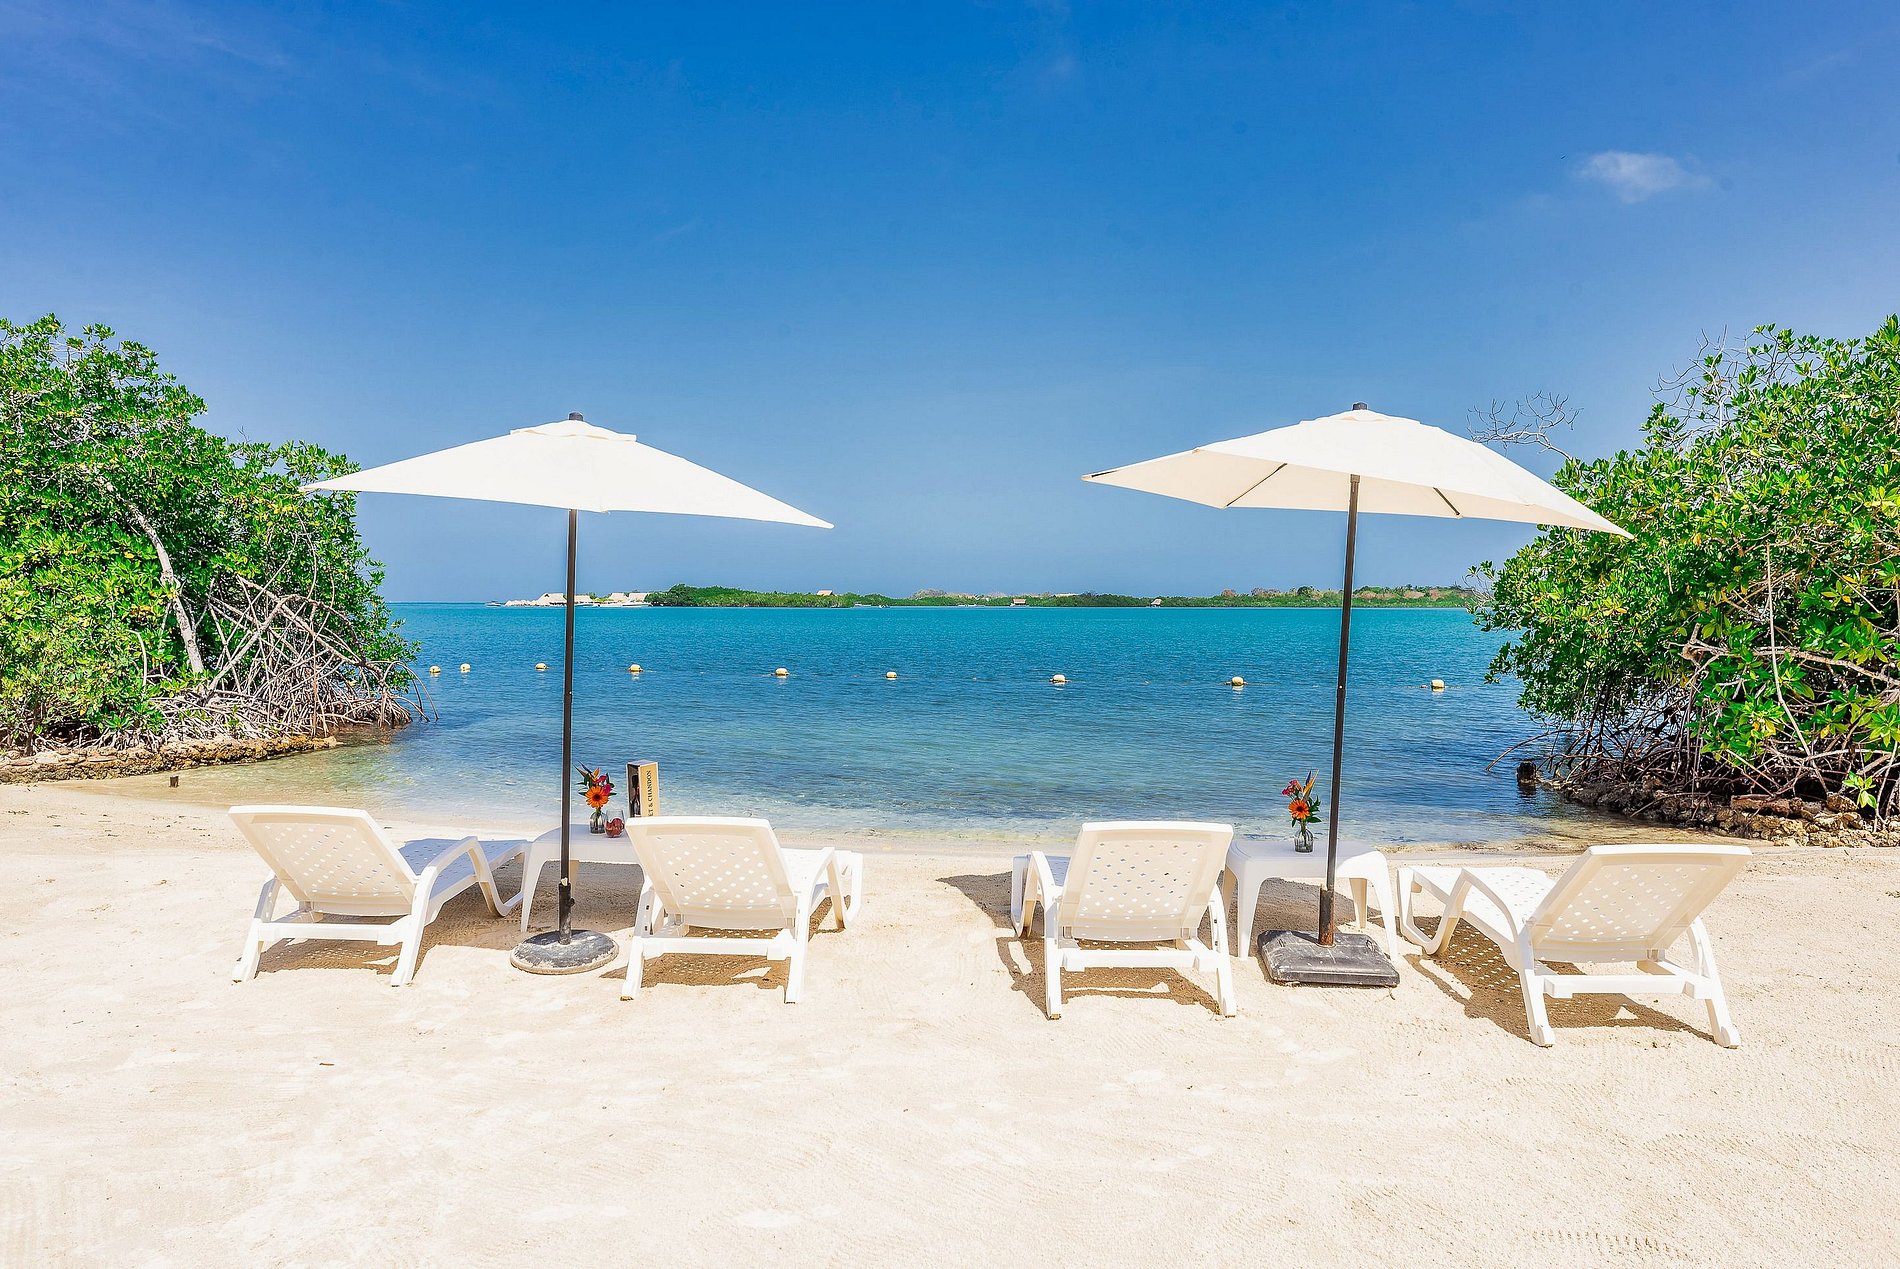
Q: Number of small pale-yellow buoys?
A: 9